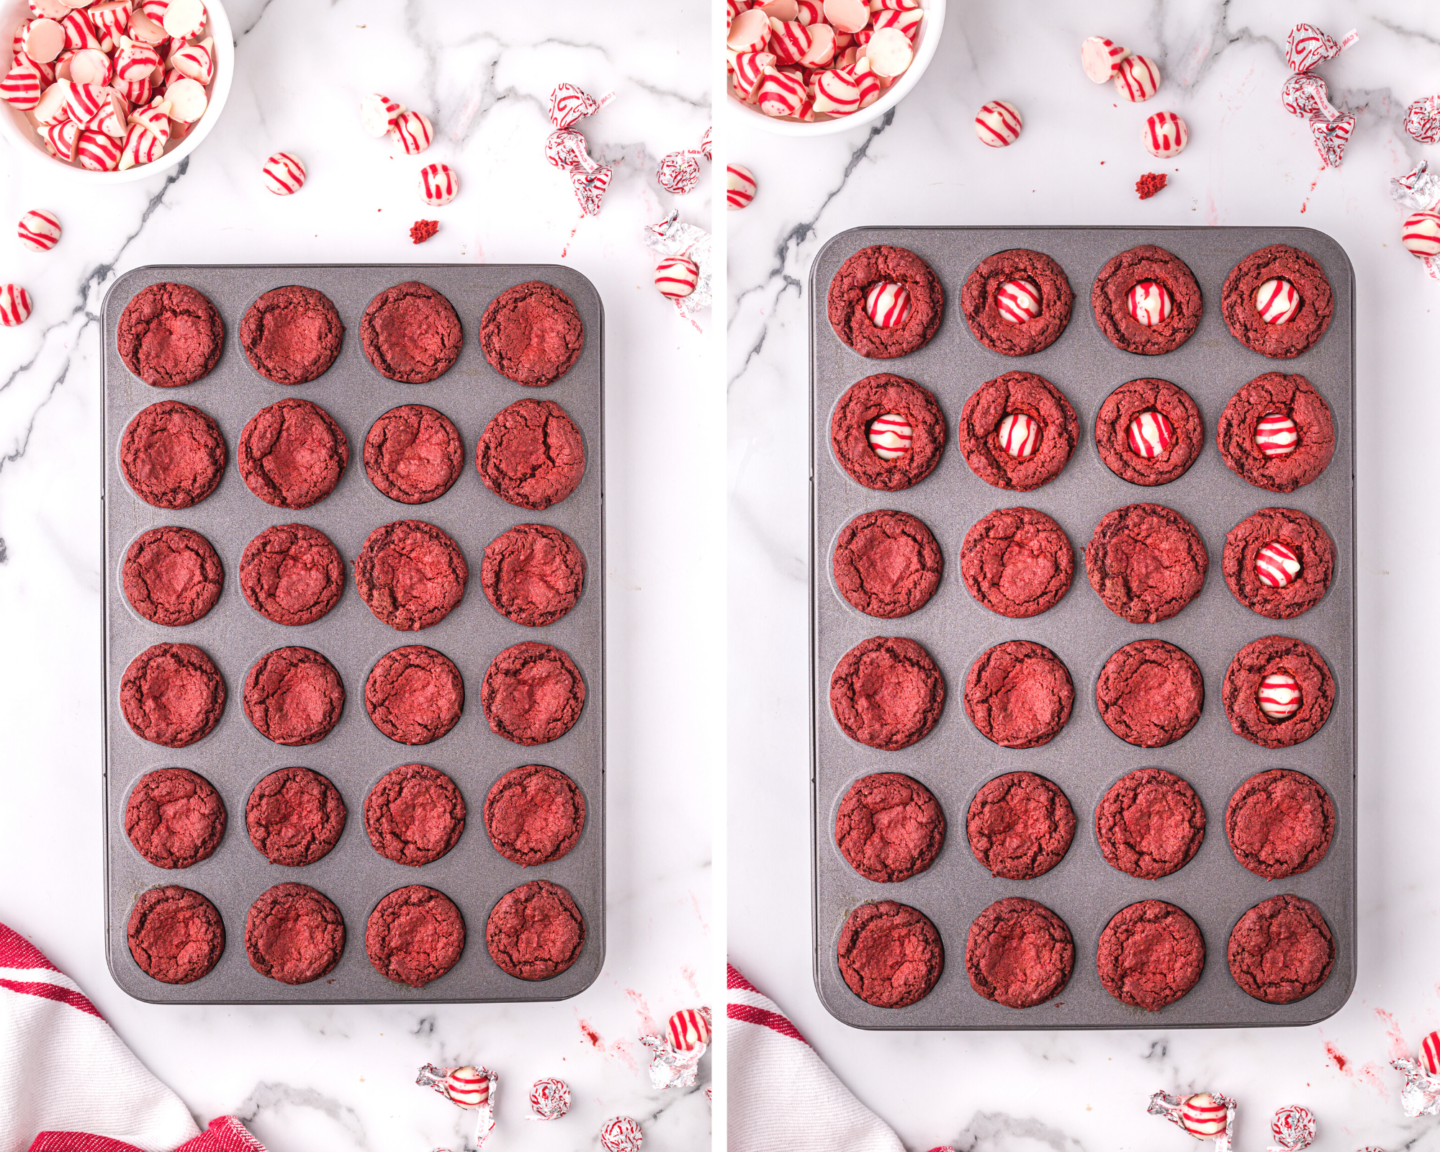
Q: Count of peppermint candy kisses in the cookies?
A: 10